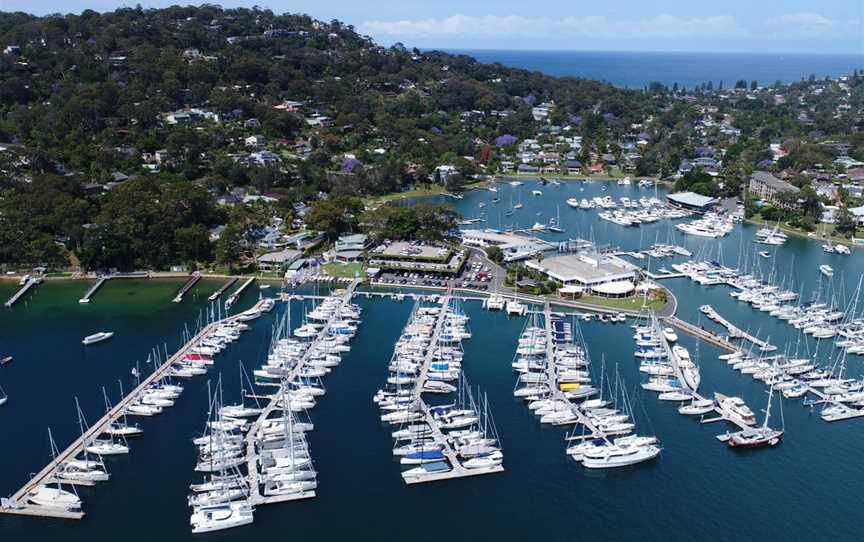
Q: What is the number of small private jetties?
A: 5